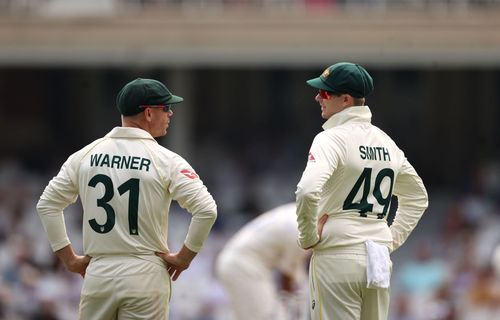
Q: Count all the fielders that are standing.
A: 2